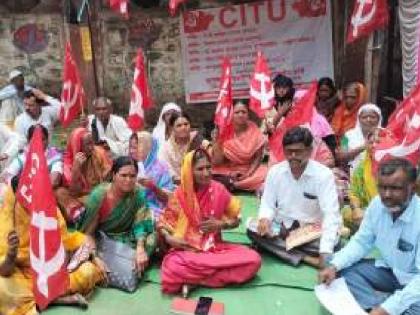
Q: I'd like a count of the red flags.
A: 10